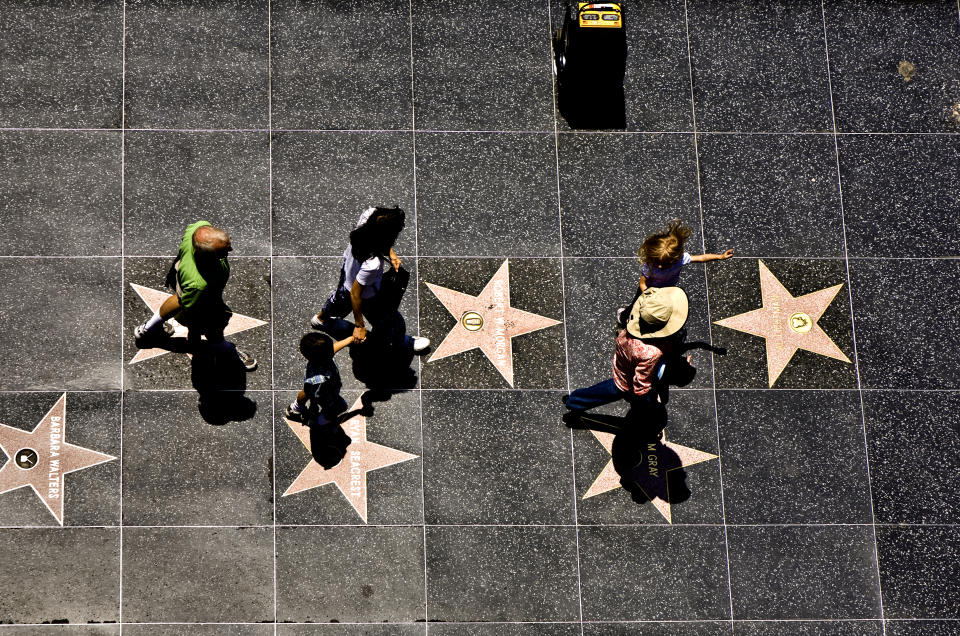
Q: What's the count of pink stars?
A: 6